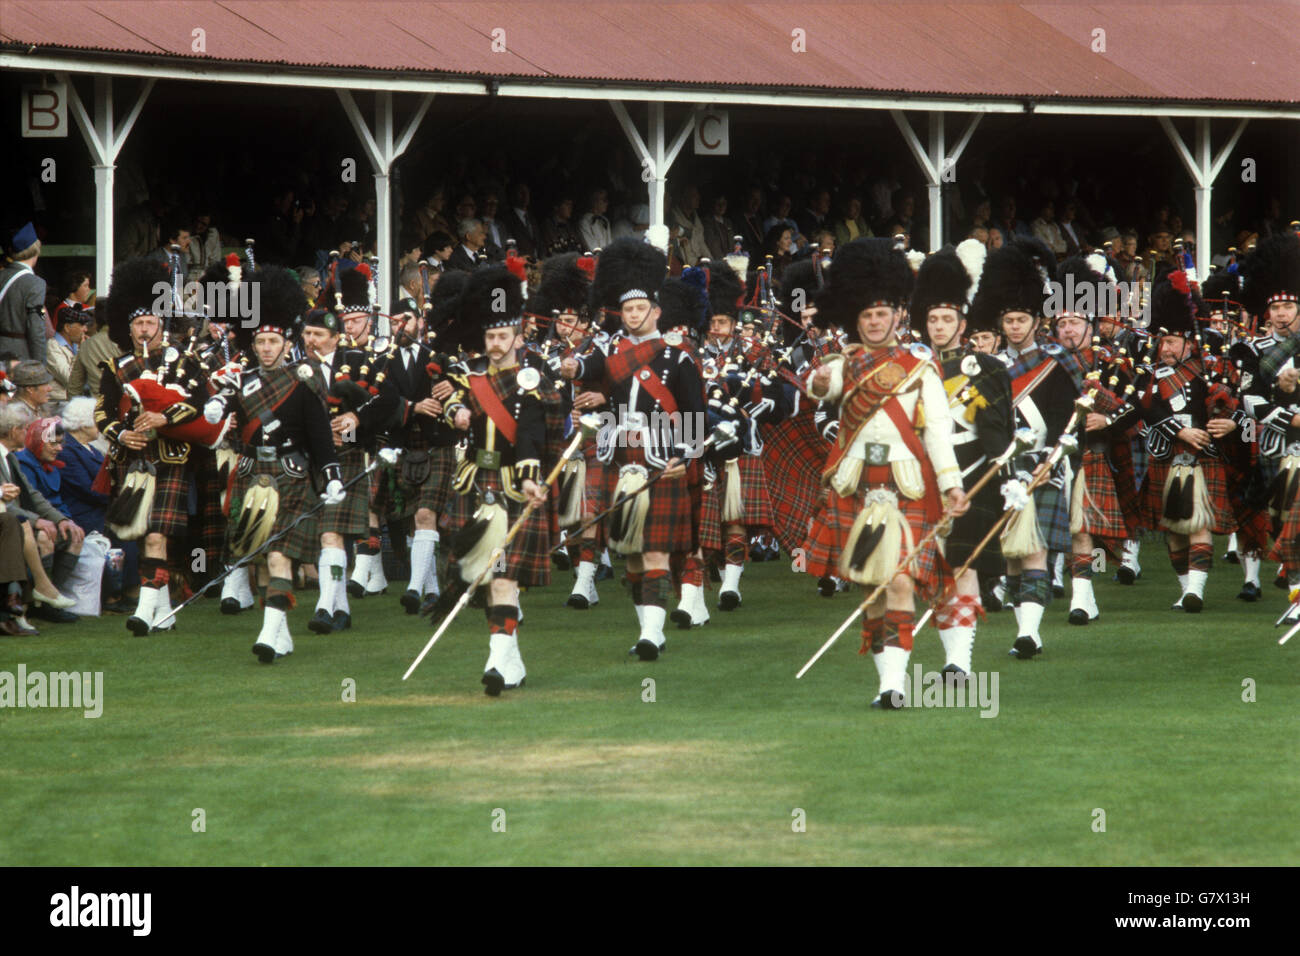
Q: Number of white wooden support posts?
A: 5